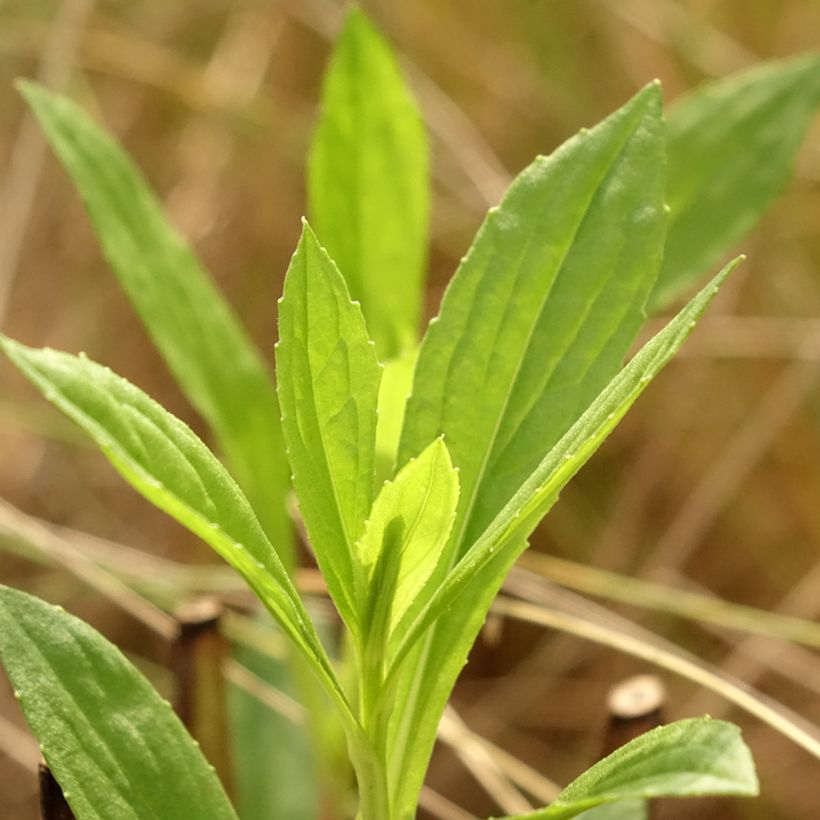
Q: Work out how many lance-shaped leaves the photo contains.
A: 10